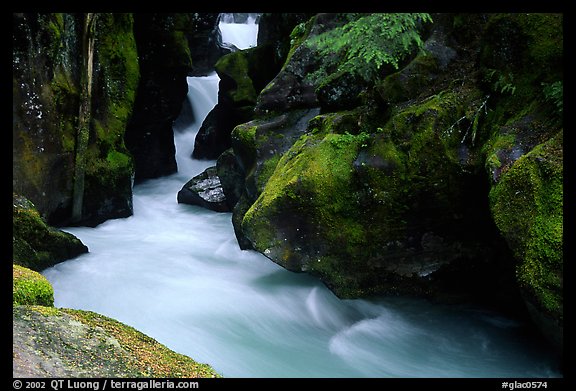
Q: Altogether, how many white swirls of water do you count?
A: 2